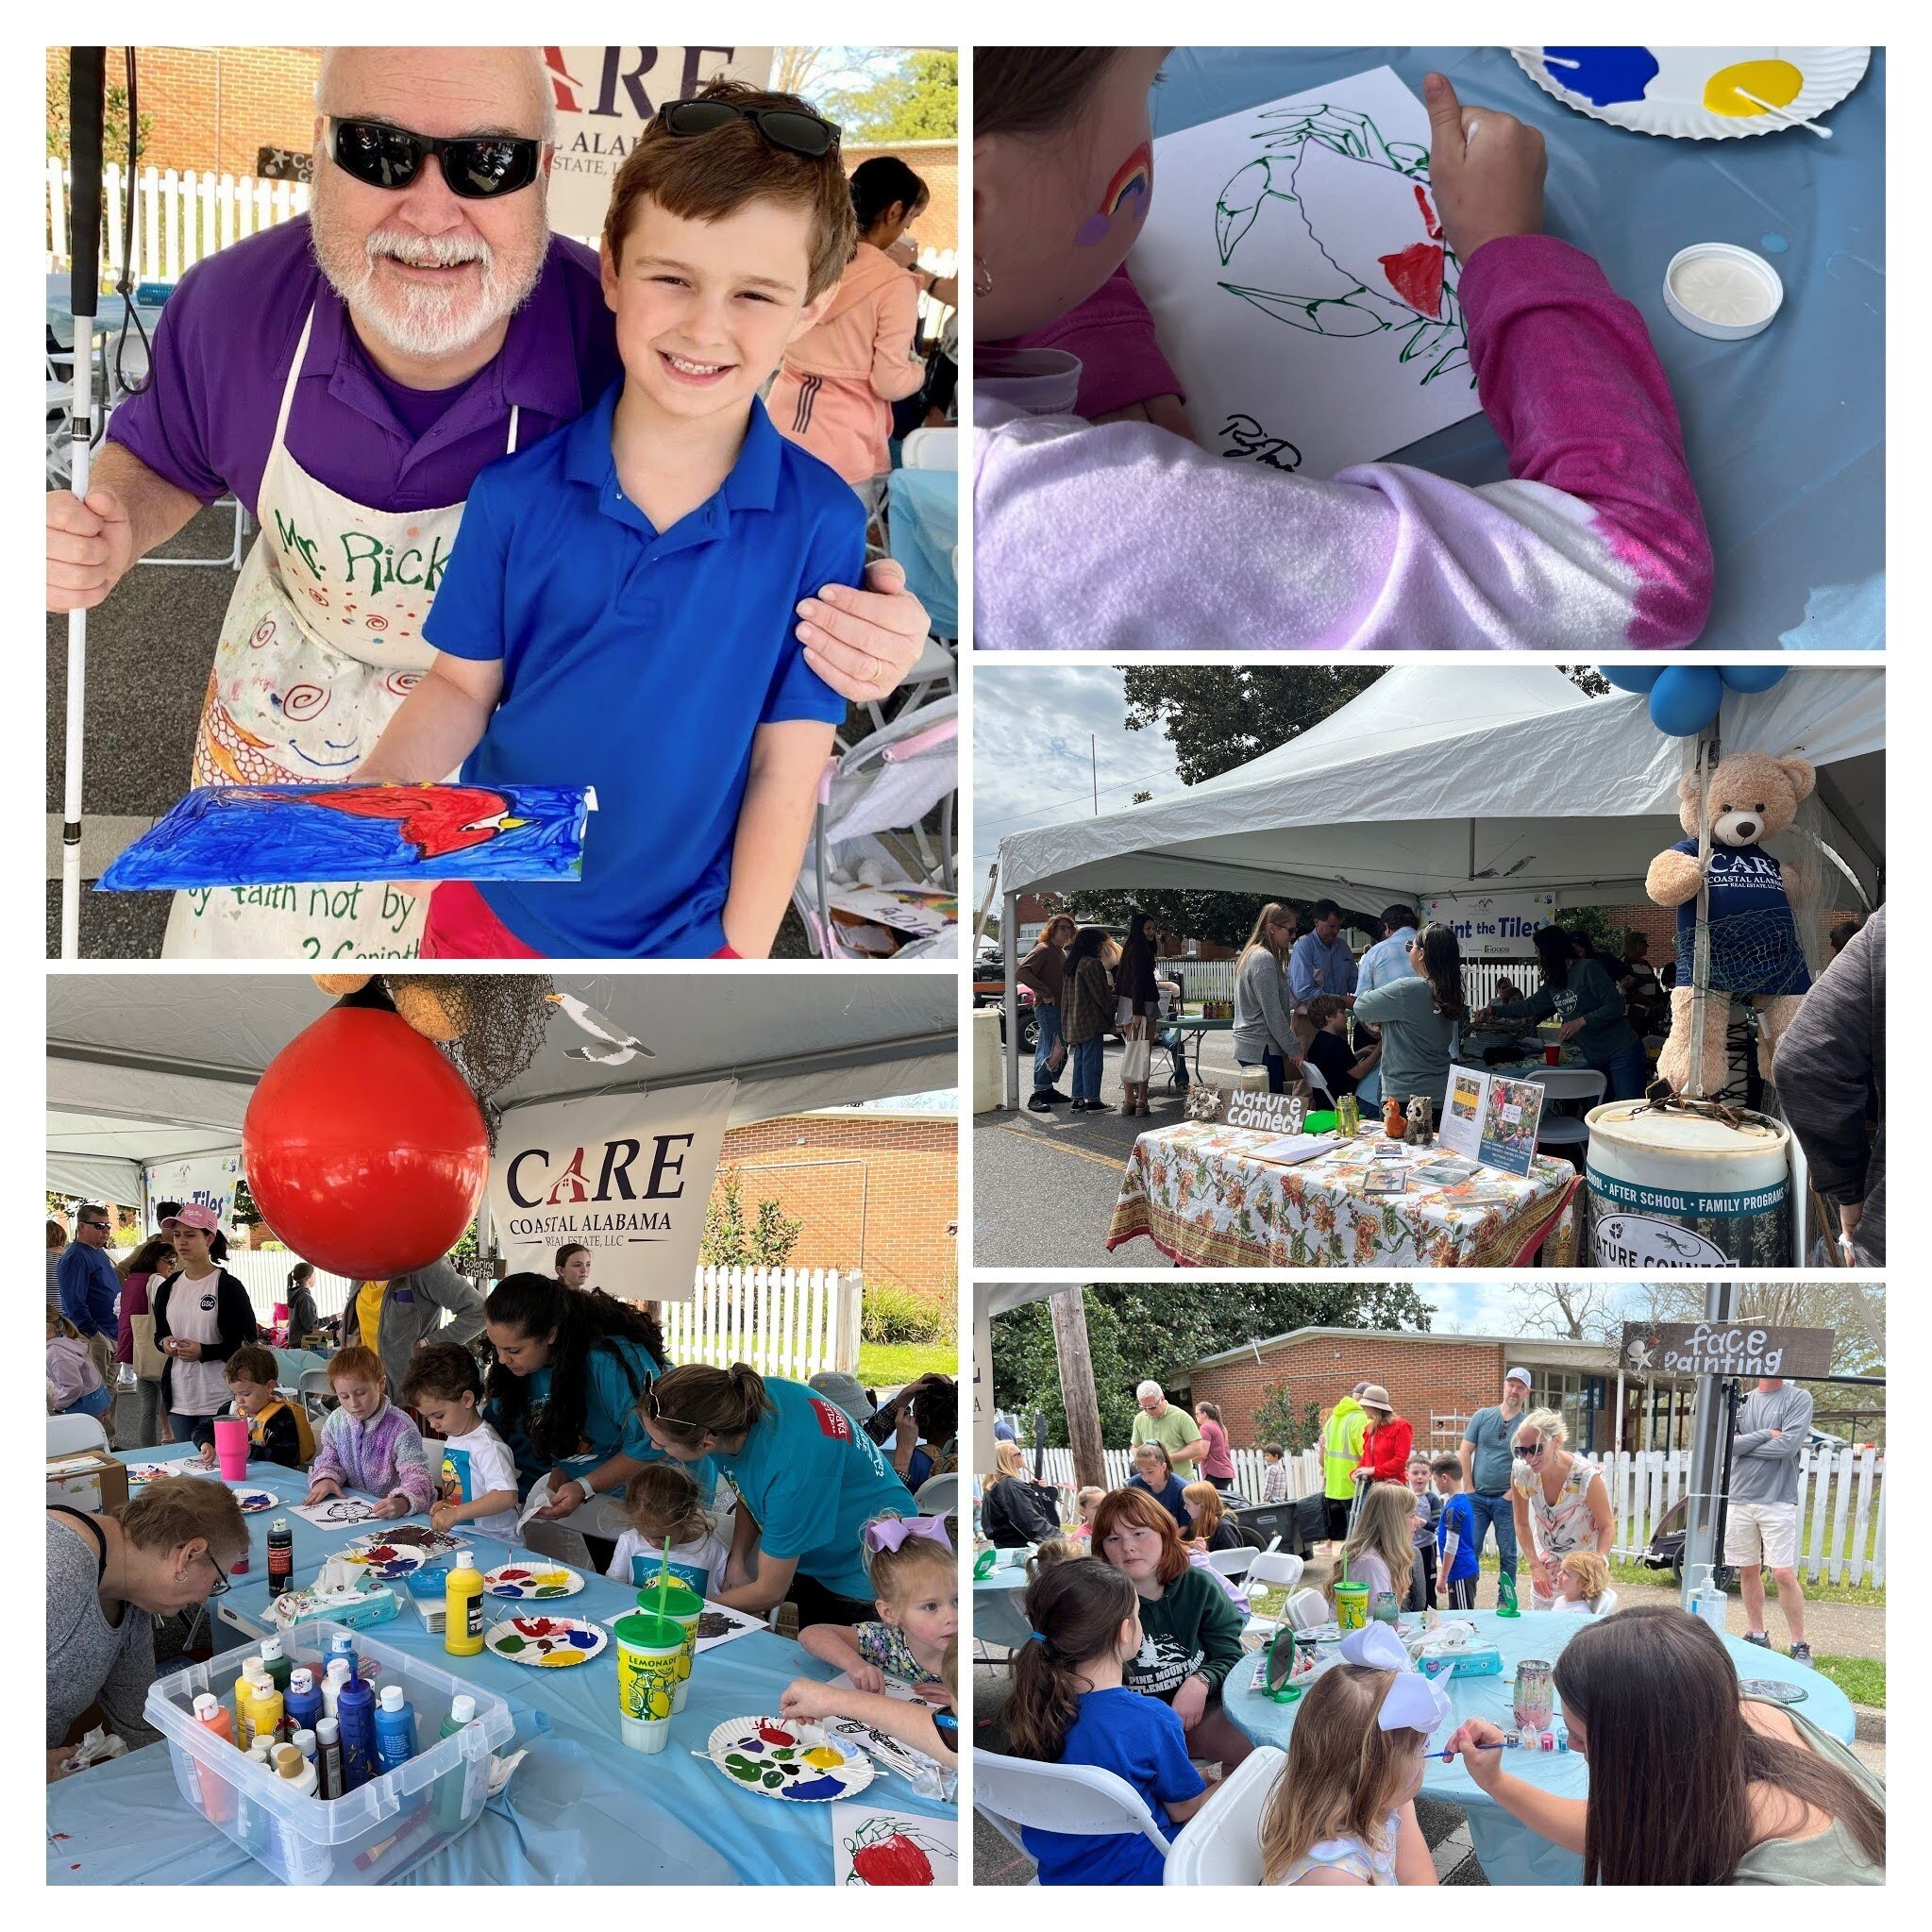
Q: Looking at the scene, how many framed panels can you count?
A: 5